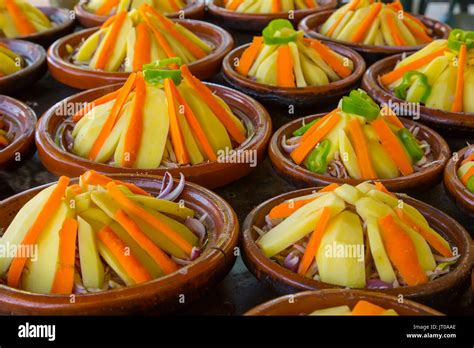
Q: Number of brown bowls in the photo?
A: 15